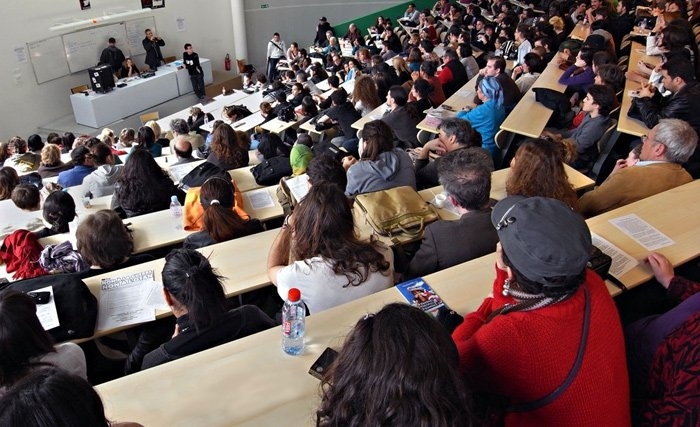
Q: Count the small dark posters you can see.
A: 3